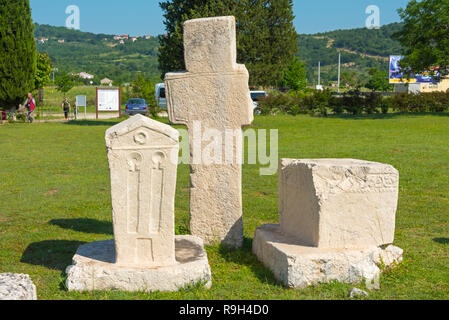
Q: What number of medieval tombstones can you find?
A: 3